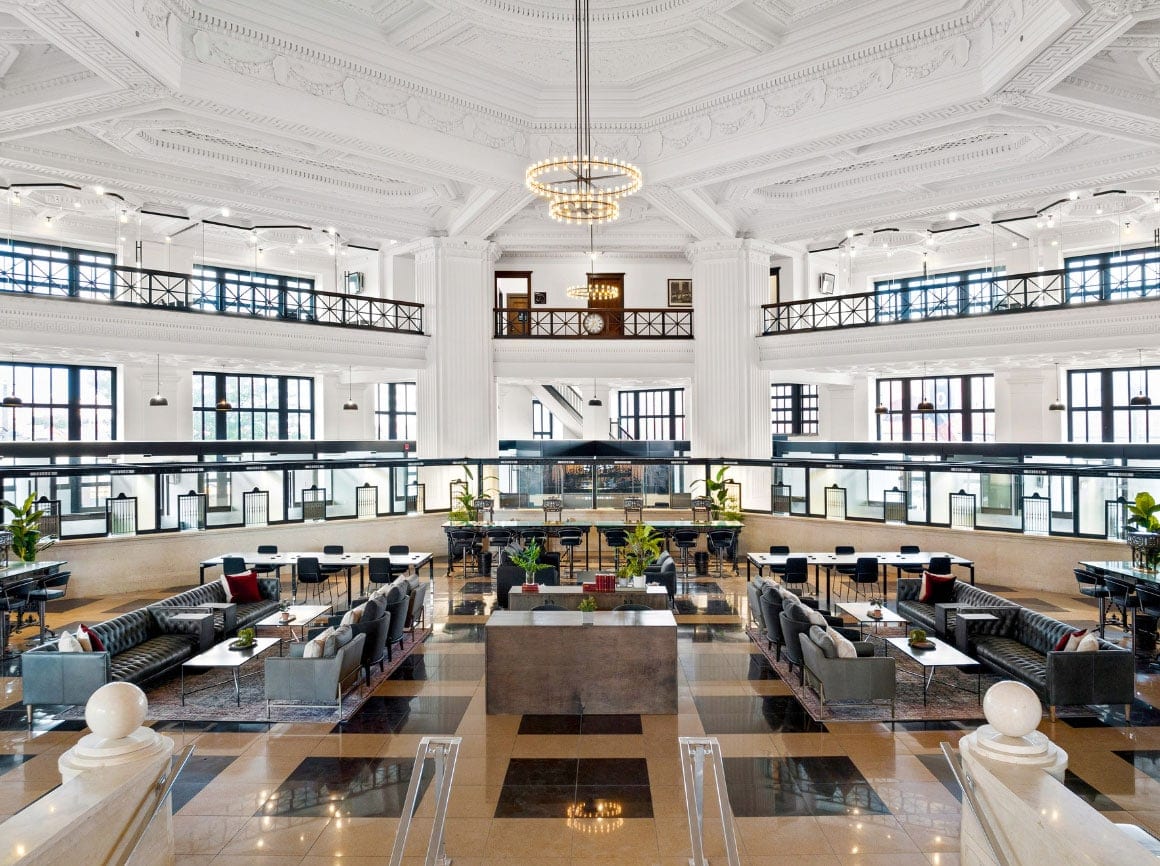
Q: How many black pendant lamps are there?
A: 9